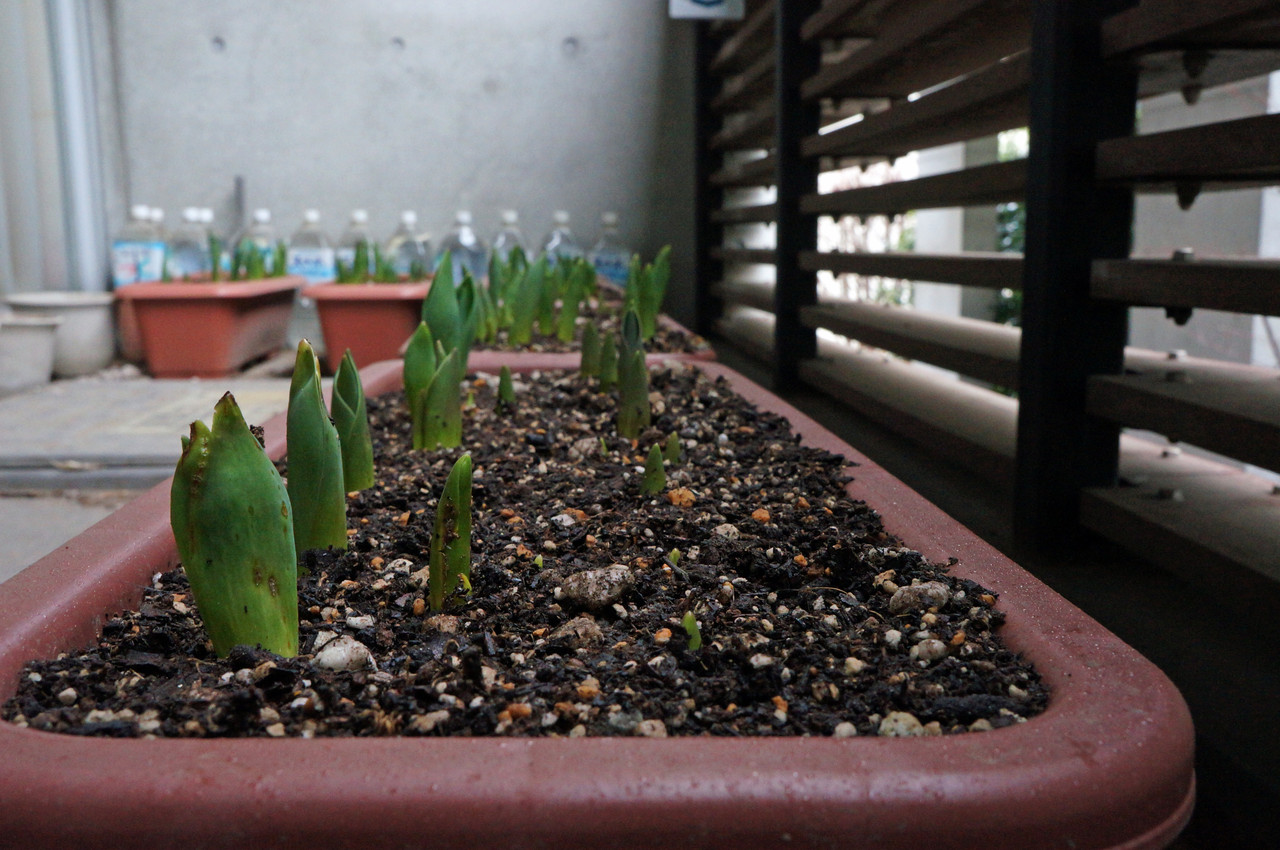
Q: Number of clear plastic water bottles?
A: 12